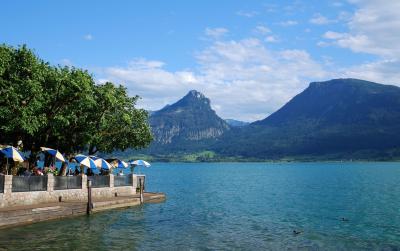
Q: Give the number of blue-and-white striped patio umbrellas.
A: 6